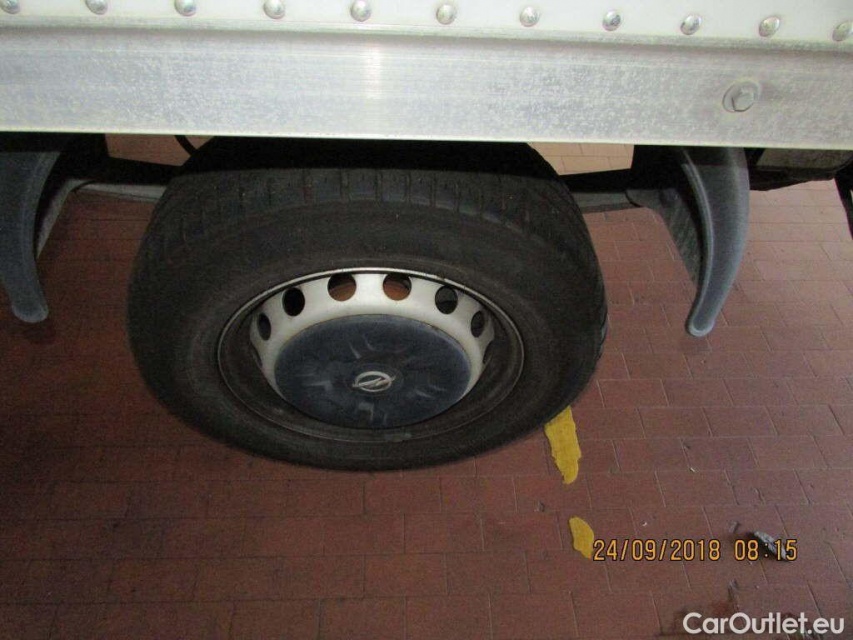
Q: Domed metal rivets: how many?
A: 11